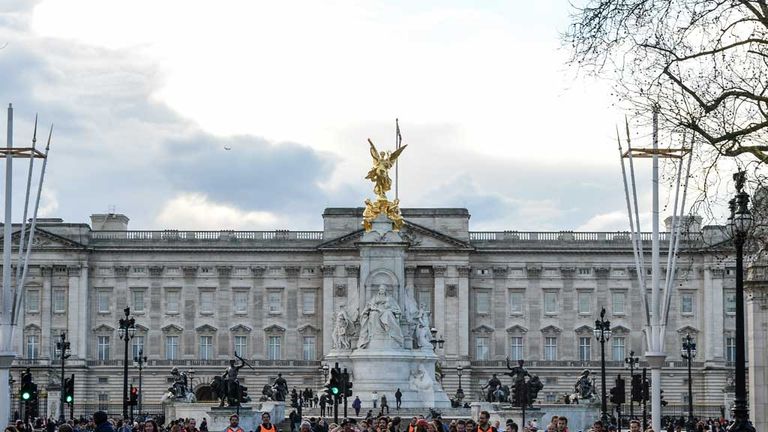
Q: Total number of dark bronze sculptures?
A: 6